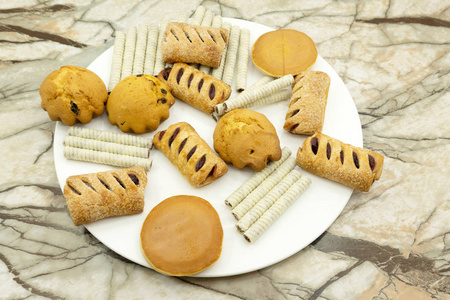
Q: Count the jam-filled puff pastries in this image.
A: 6